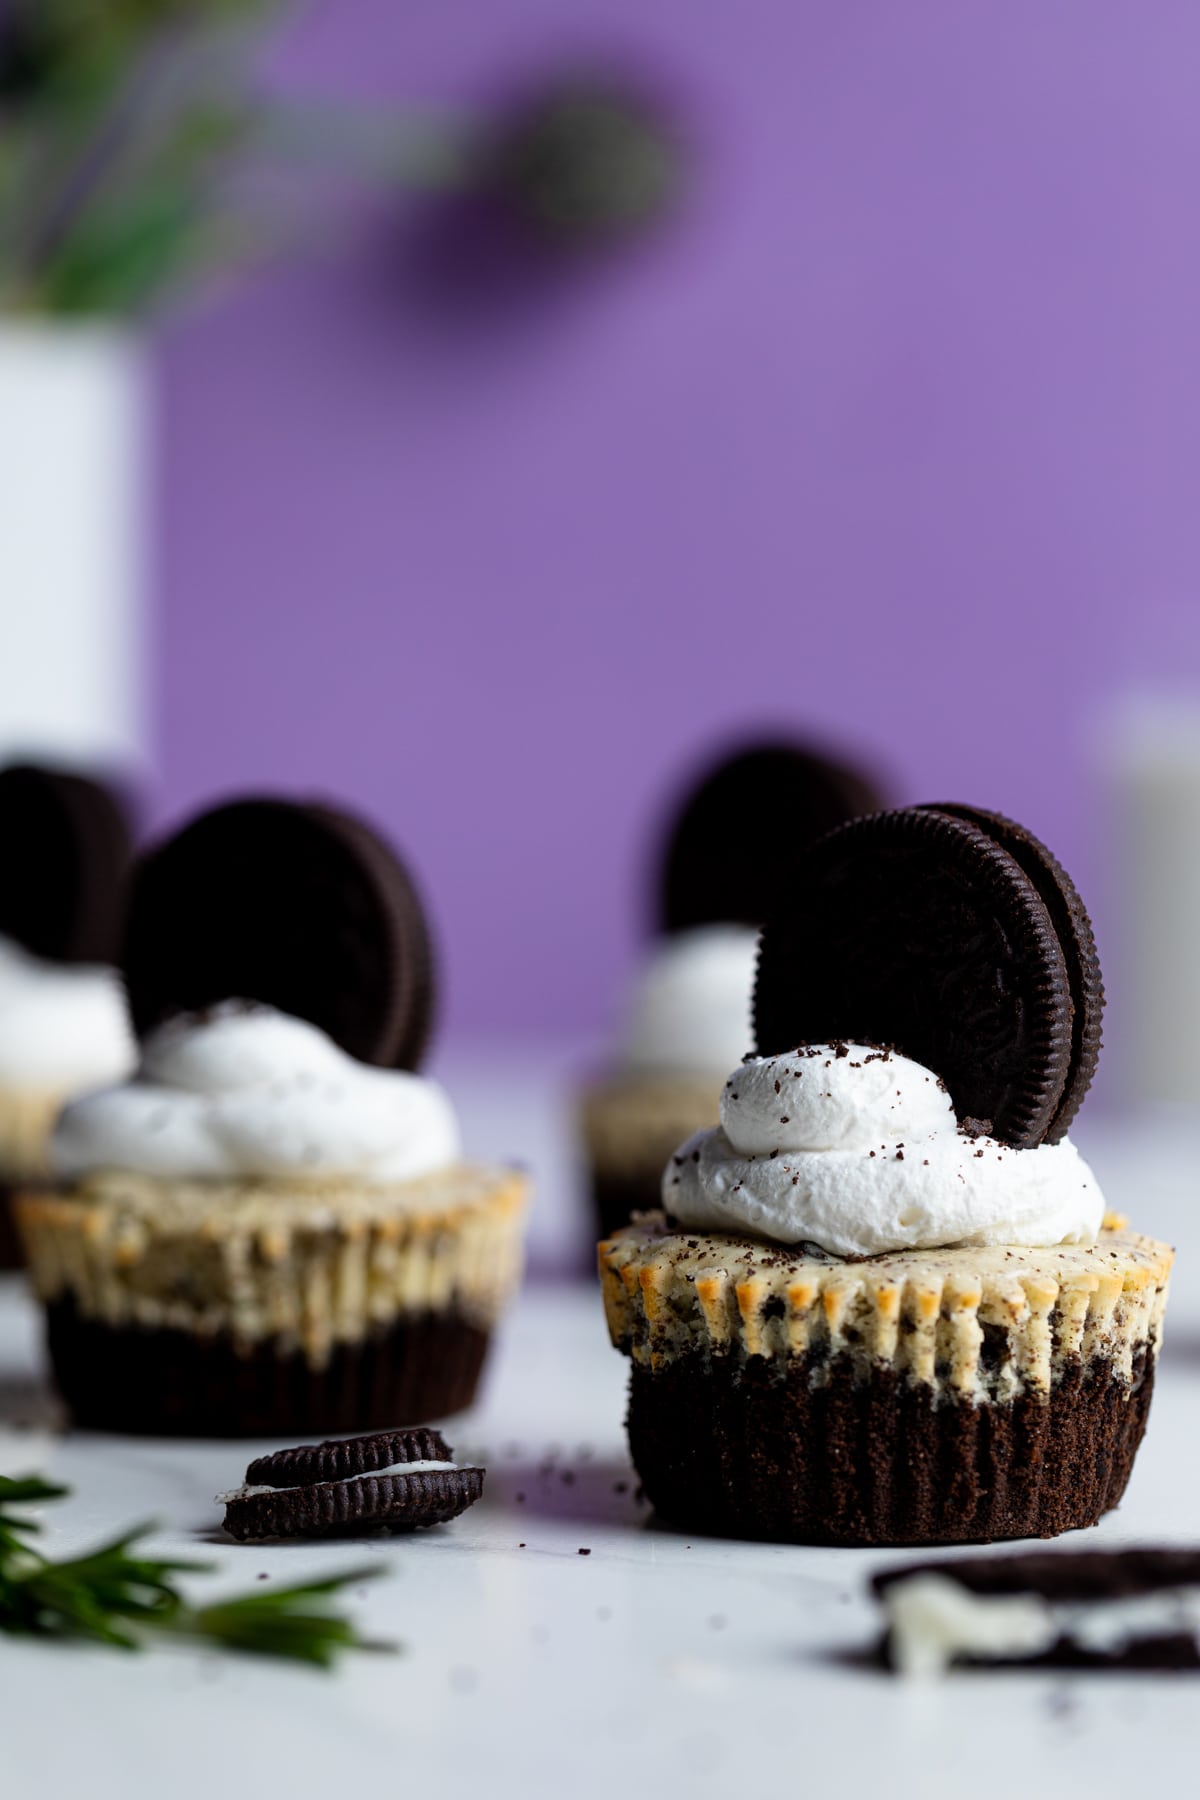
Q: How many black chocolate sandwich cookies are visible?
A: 6